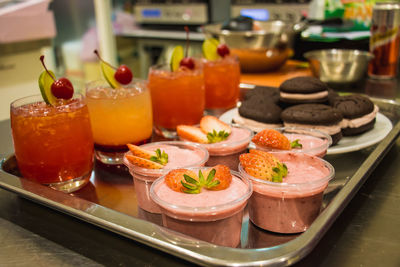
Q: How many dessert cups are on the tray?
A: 5